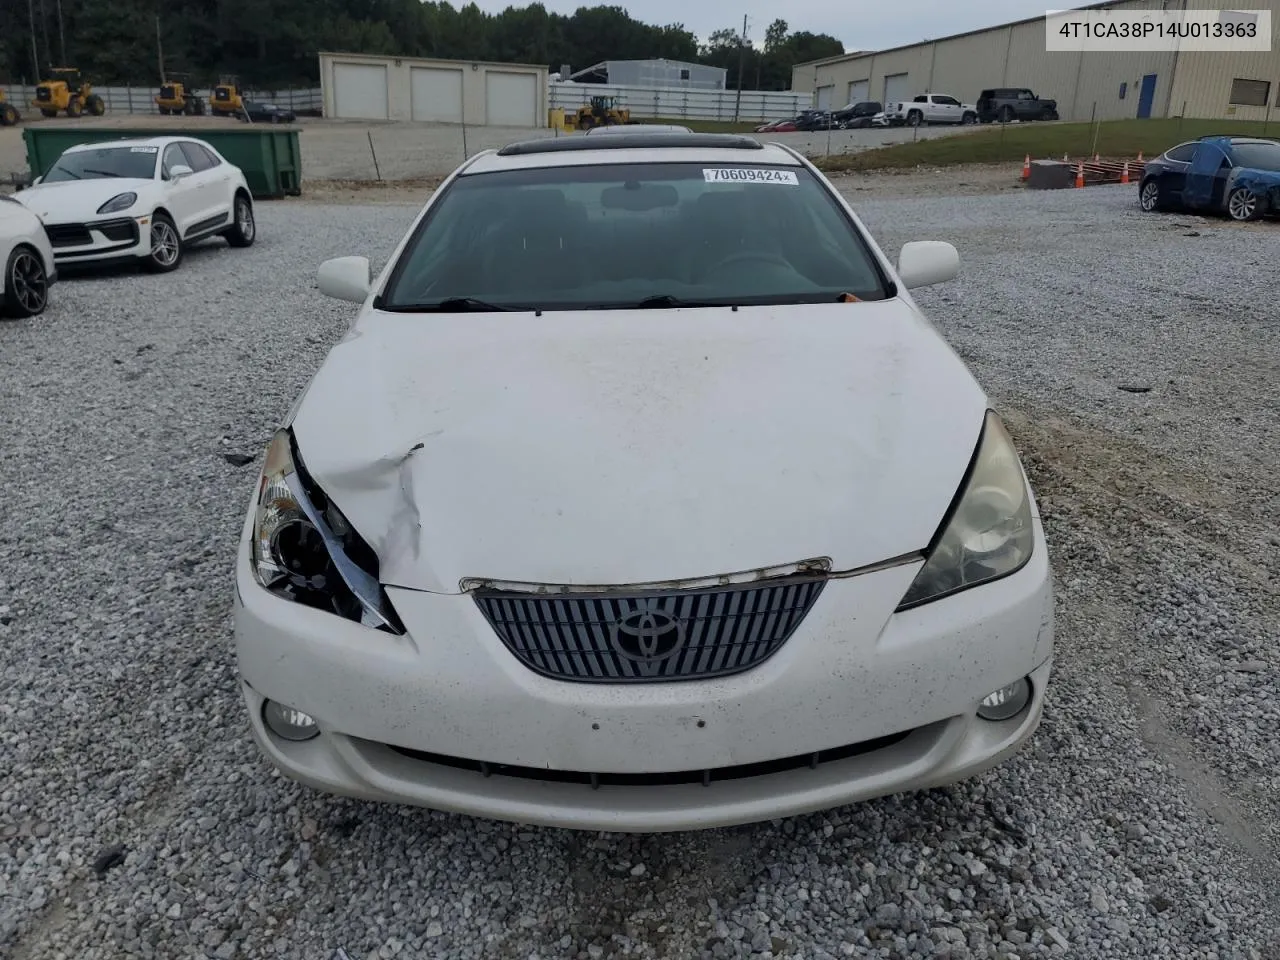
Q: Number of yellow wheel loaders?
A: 5